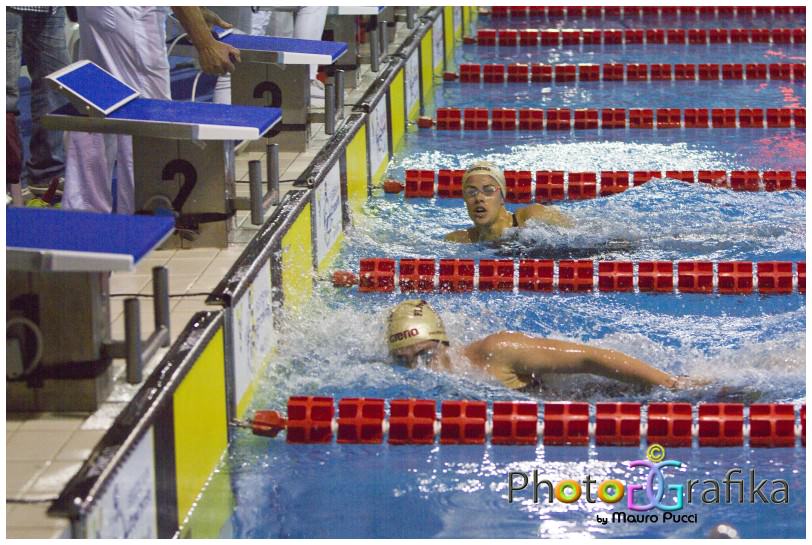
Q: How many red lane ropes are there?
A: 7